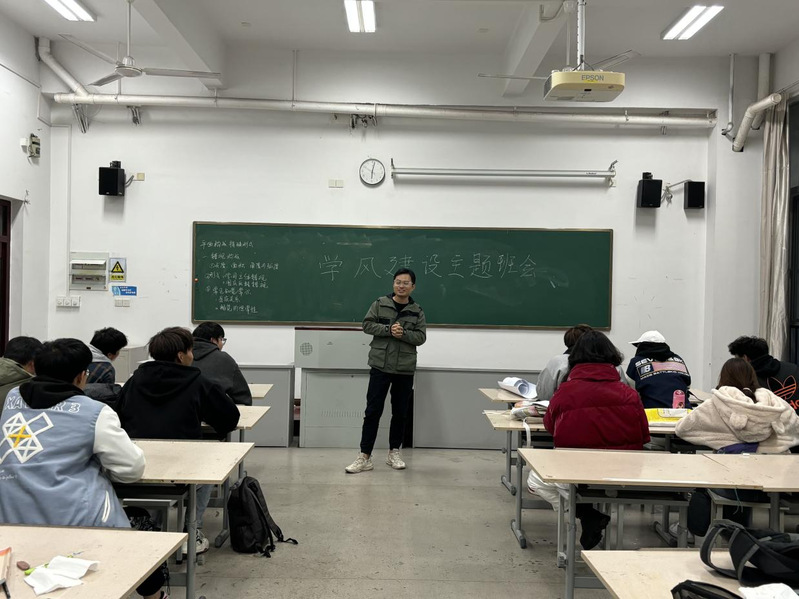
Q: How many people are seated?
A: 10